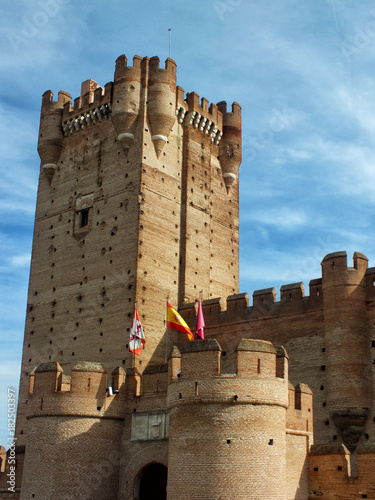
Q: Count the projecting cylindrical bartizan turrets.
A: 5